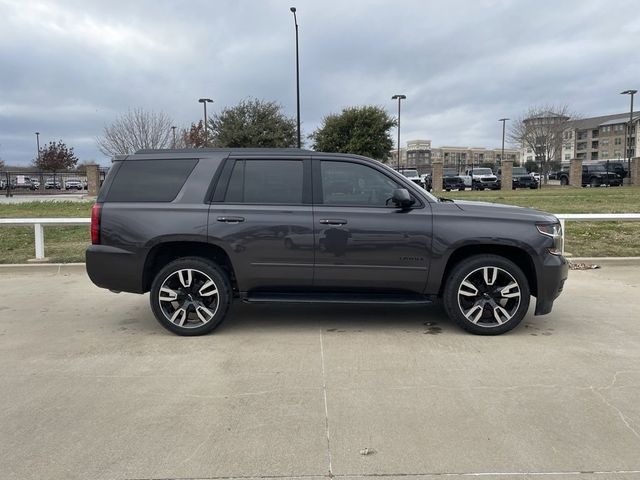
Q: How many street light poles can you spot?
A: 7